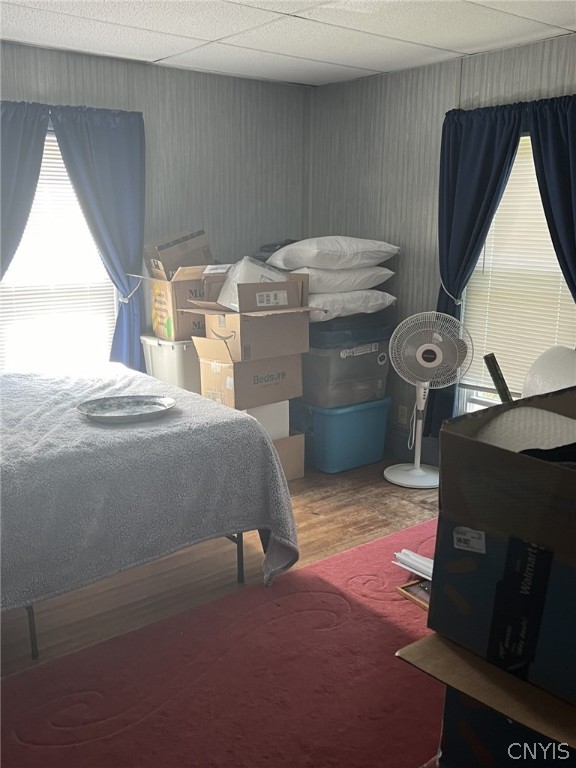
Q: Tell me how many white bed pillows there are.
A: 3